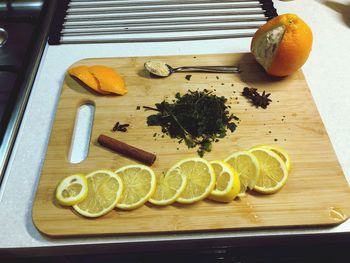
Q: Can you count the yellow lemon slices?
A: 9